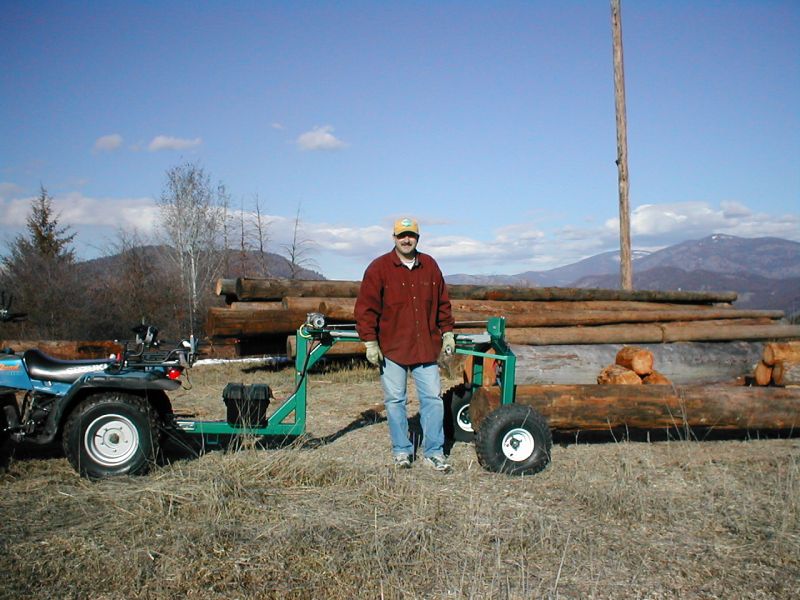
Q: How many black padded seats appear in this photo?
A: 1